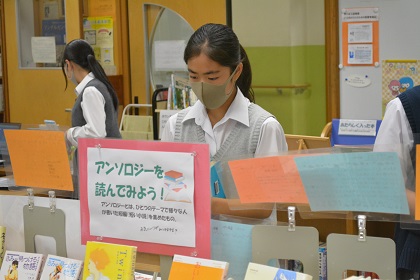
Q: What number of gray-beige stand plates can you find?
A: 3